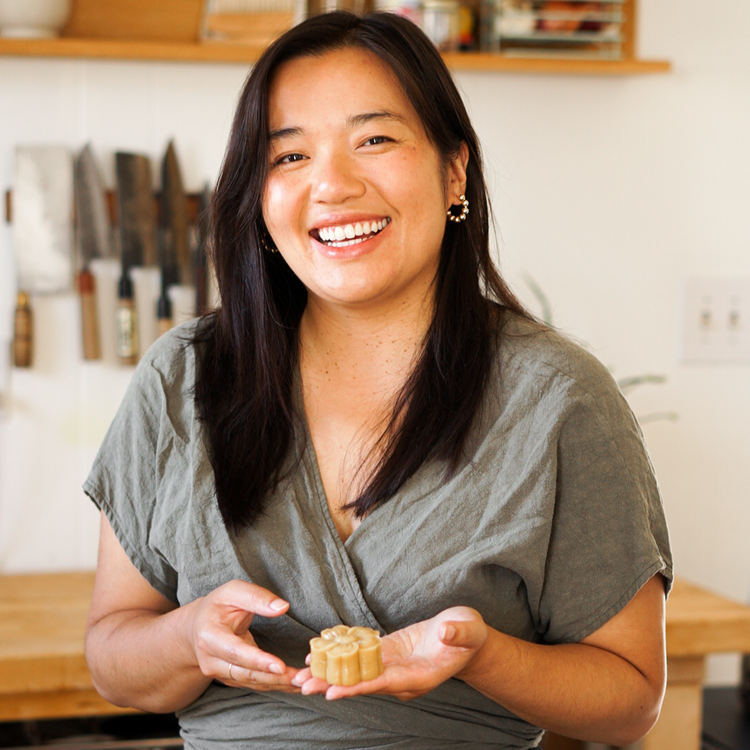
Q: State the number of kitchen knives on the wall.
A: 5